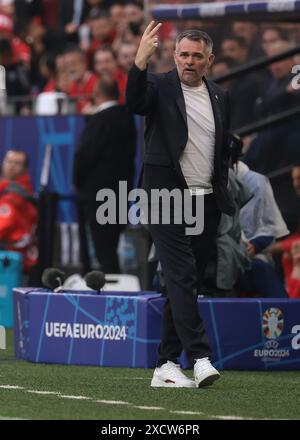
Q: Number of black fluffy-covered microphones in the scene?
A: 2